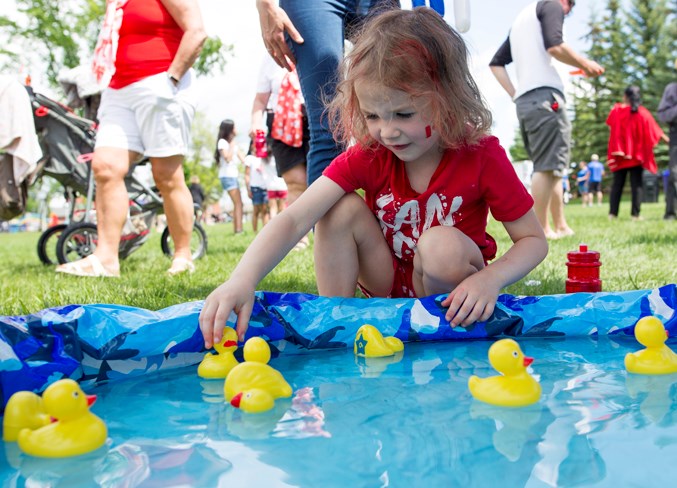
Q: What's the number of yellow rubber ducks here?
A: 8